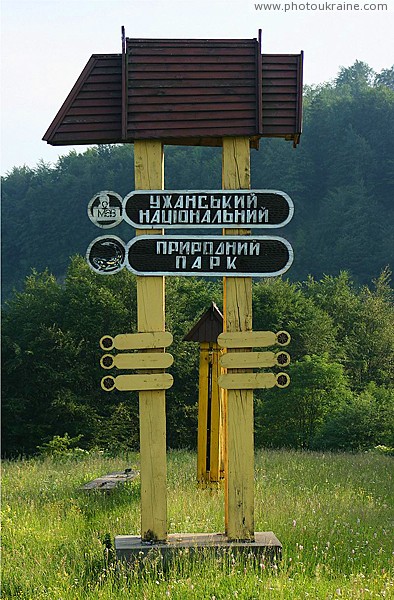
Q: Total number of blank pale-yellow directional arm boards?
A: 6